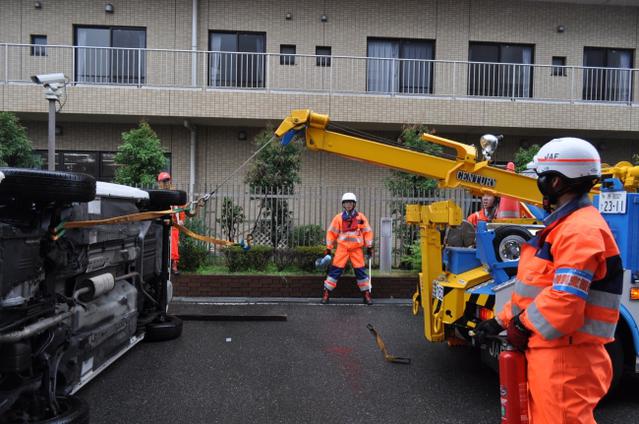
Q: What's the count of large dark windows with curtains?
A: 5